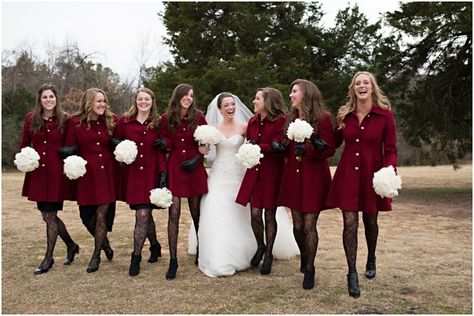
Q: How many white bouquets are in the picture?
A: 8